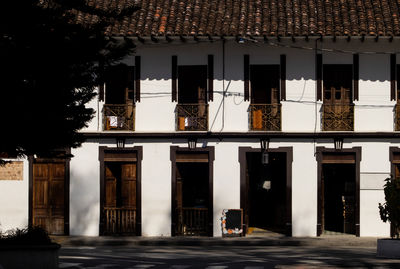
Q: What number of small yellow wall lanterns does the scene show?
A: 0